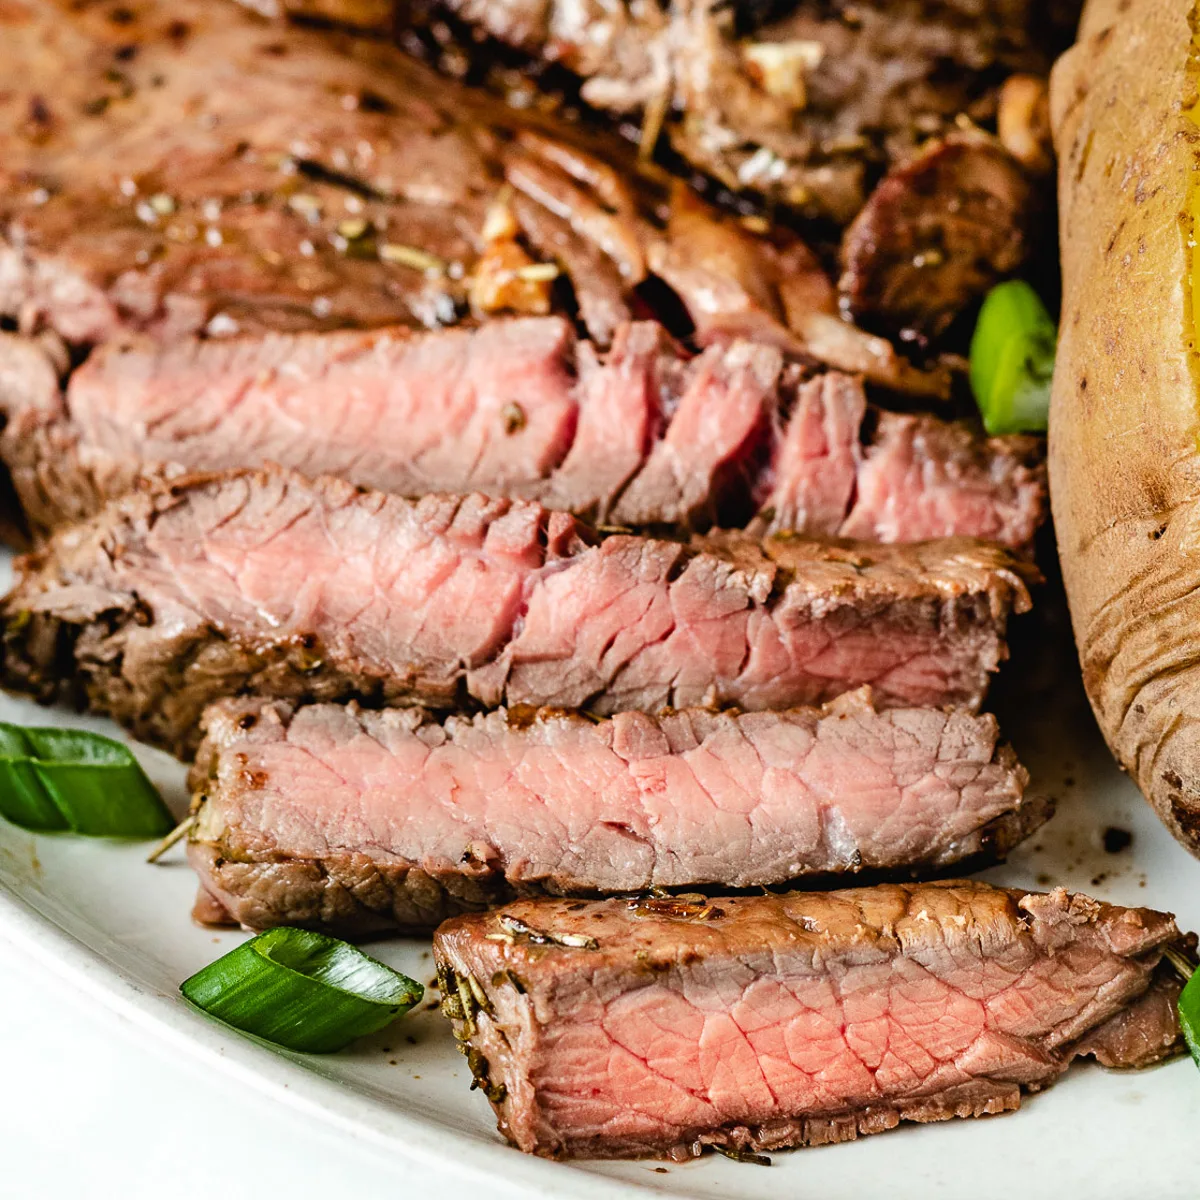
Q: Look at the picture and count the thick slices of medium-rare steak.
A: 4